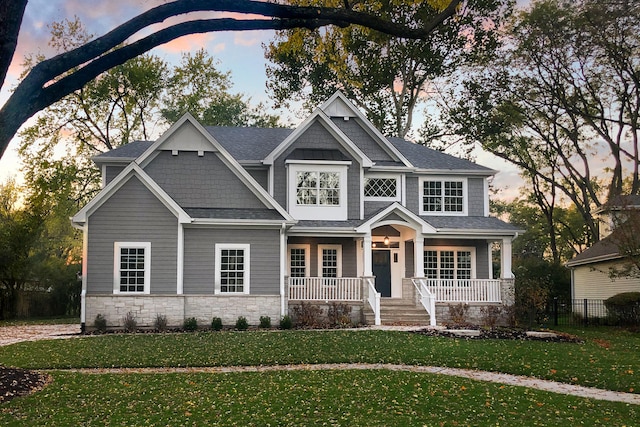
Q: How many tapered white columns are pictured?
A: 3